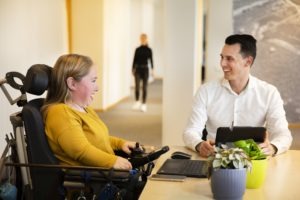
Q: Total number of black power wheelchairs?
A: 1